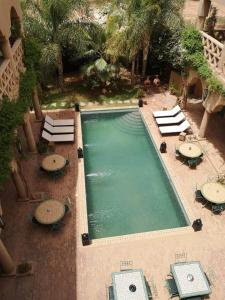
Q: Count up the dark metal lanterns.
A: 6